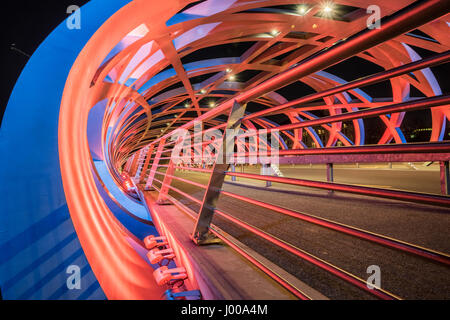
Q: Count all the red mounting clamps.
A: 3